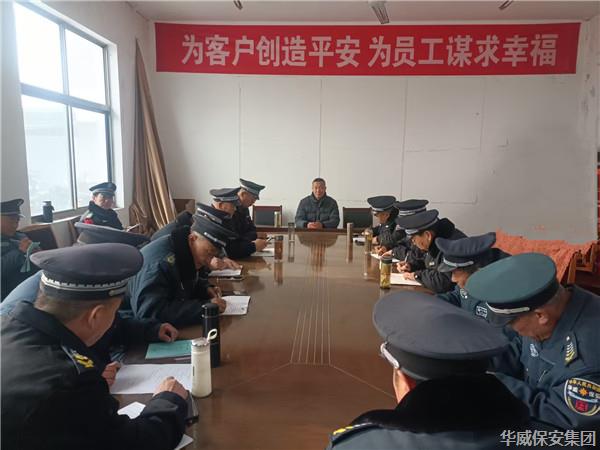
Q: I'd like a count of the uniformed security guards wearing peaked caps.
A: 14